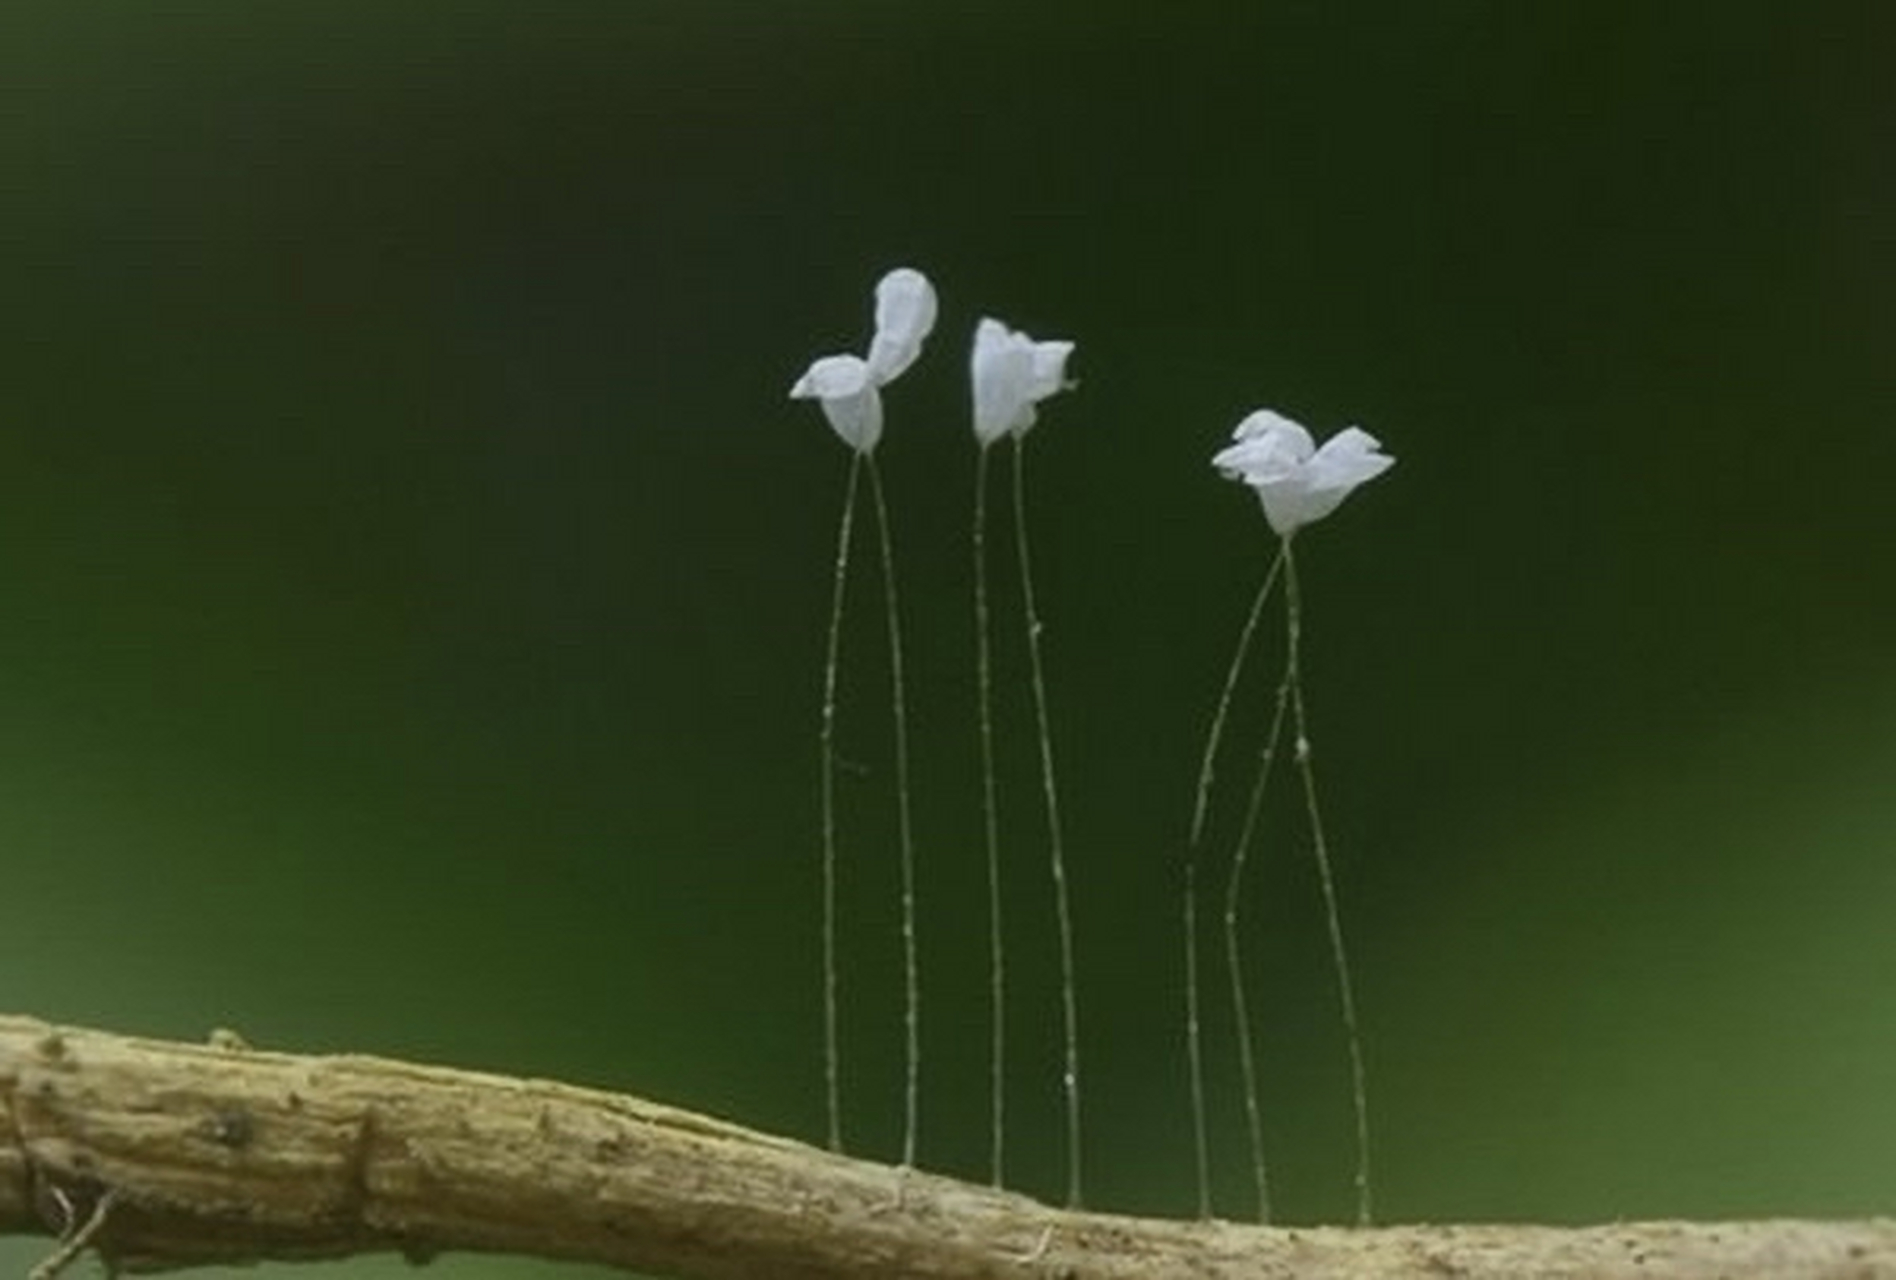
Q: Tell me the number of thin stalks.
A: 7